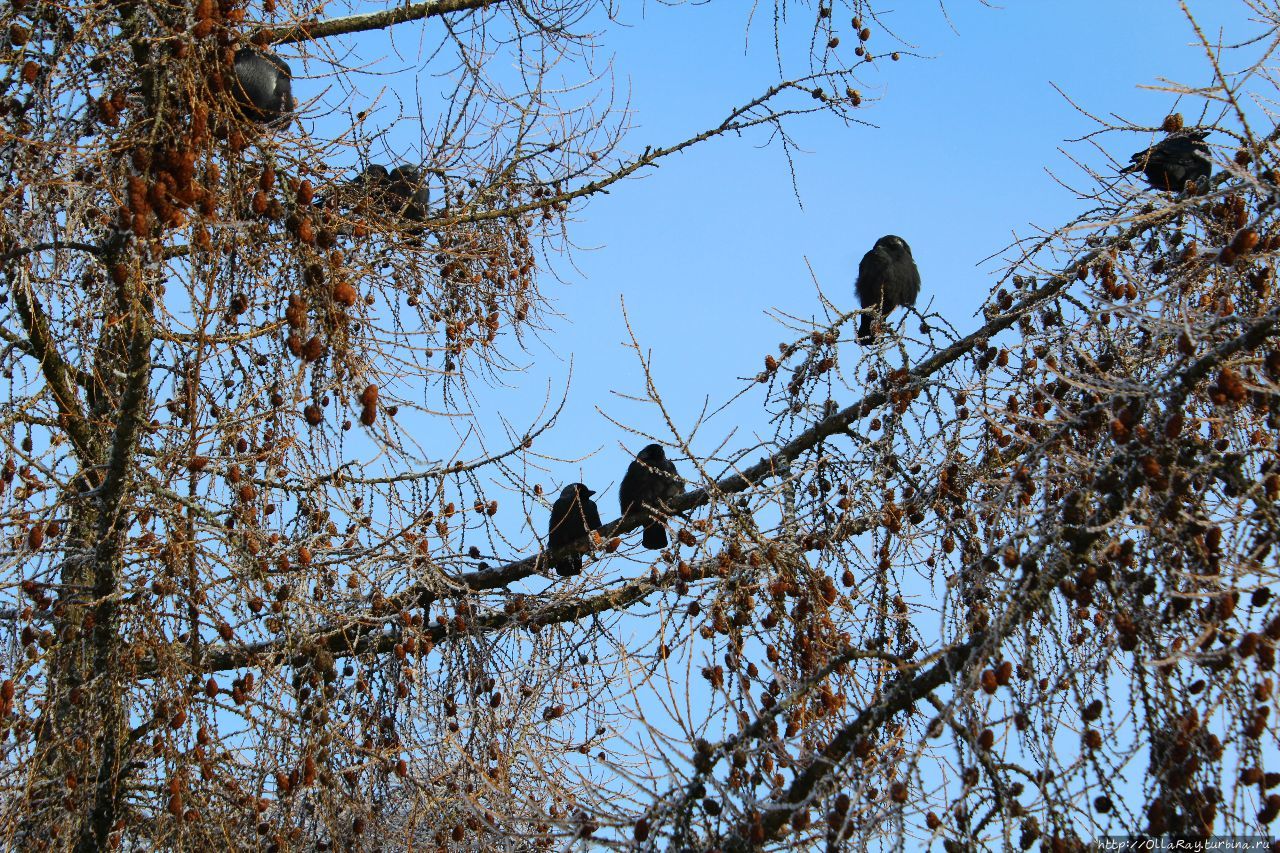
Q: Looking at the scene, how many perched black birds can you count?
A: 7